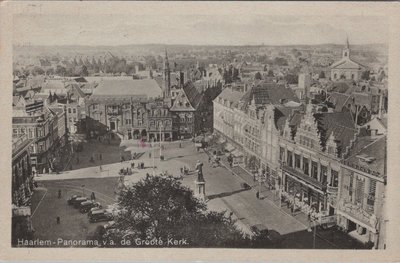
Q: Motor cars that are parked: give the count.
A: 5